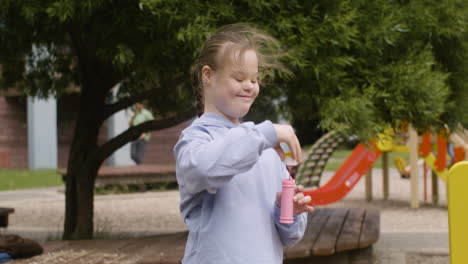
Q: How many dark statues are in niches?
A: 0